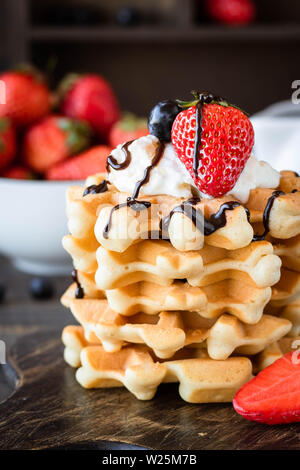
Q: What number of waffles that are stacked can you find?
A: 5